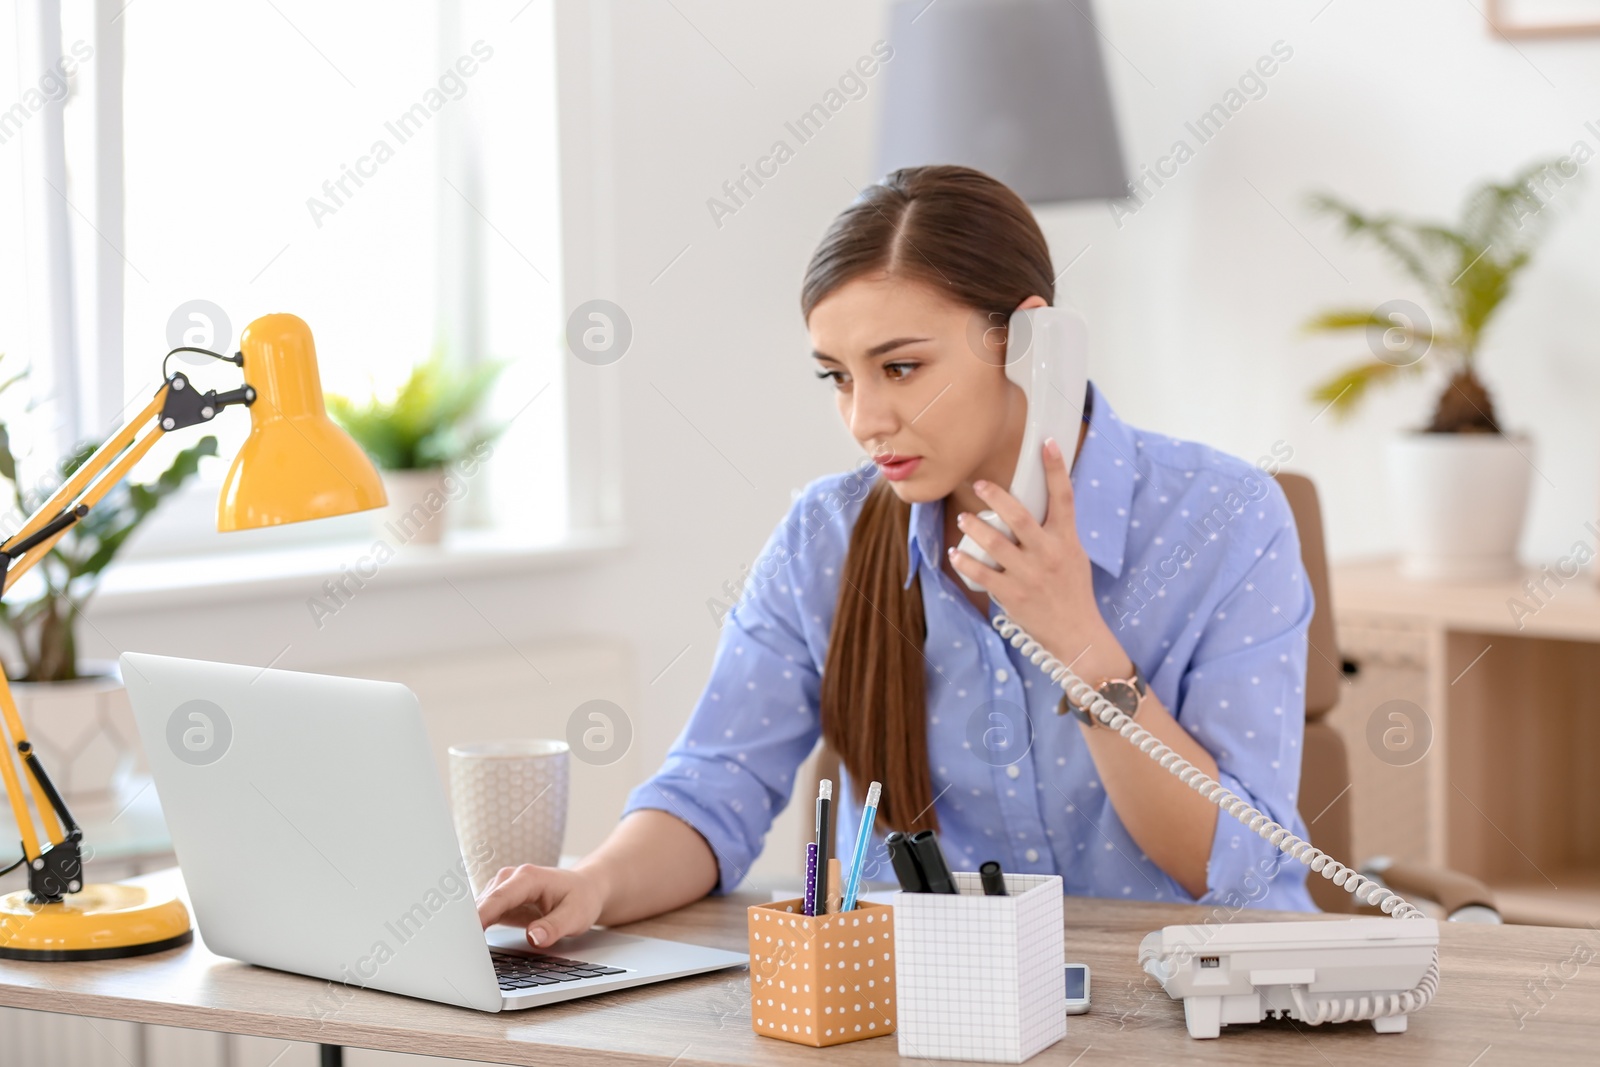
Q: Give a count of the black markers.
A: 3